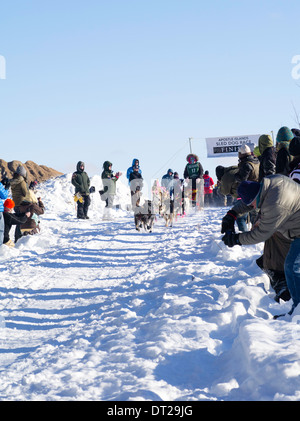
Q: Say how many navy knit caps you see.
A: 1